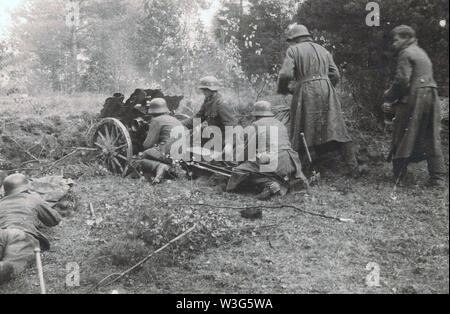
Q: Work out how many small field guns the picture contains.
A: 1